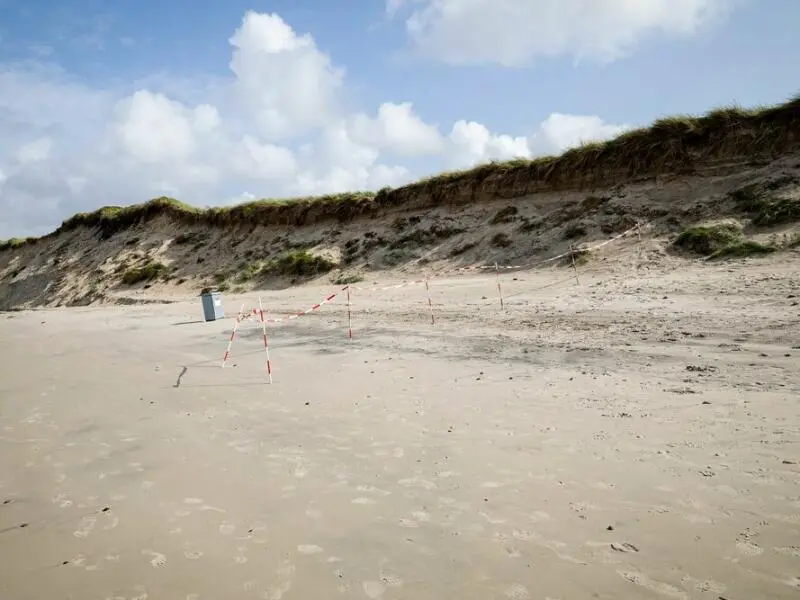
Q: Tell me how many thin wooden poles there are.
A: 7